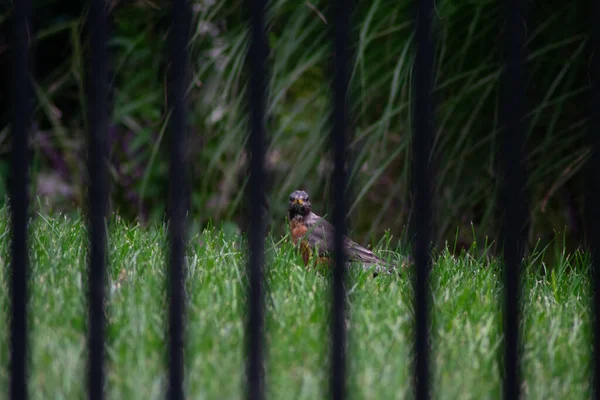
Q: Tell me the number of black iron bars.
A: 8